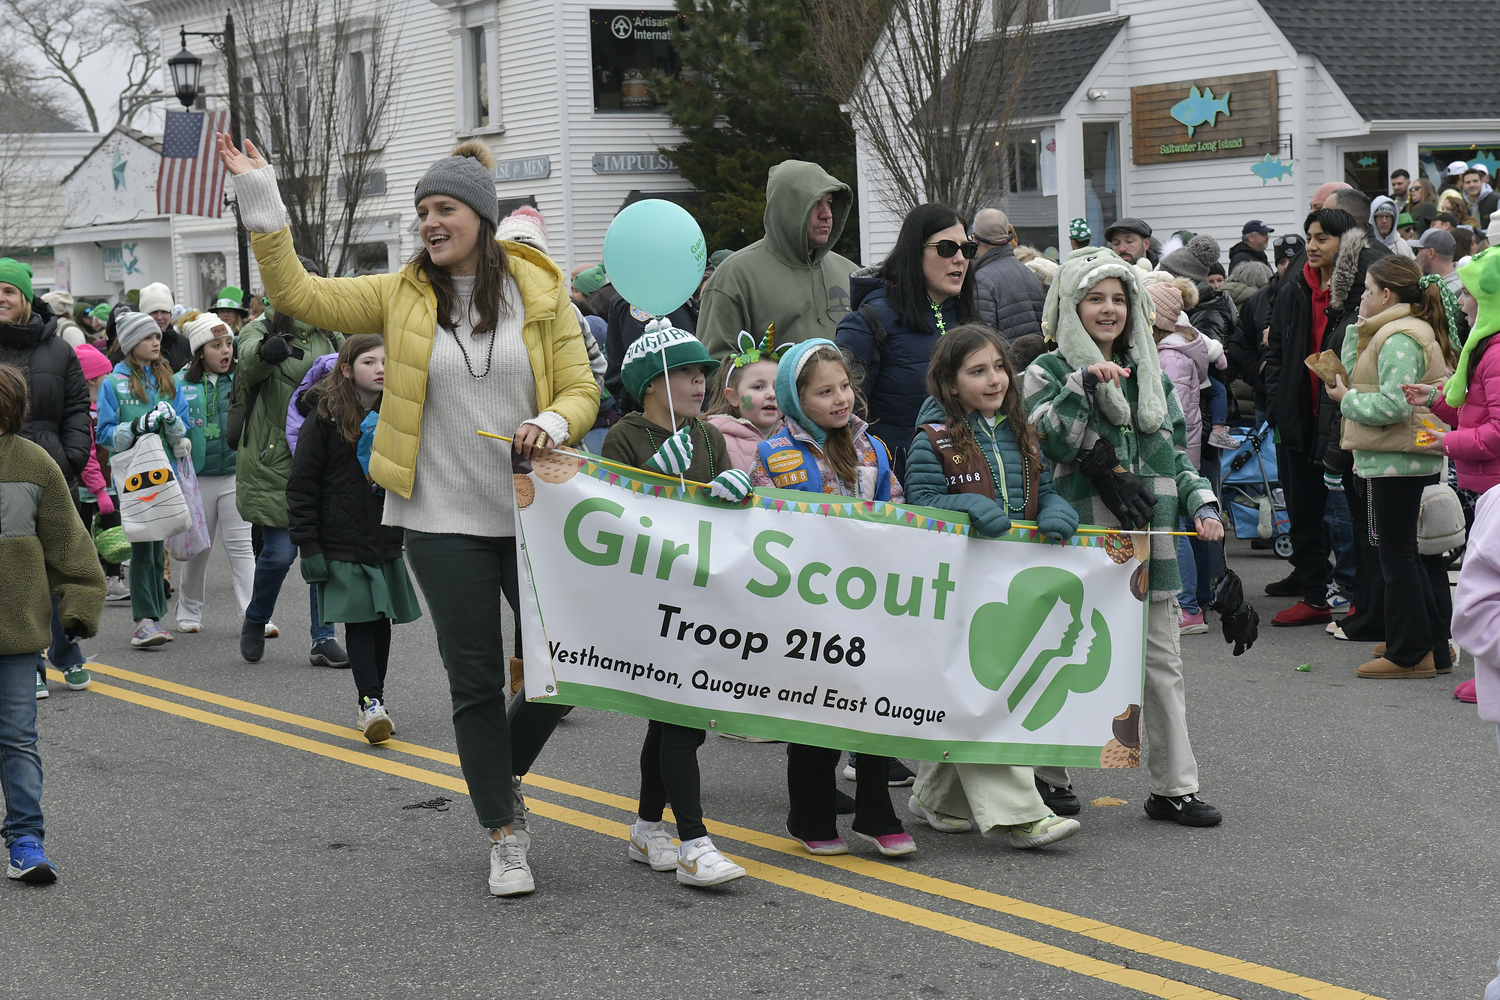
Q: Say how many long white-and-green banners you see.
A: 1